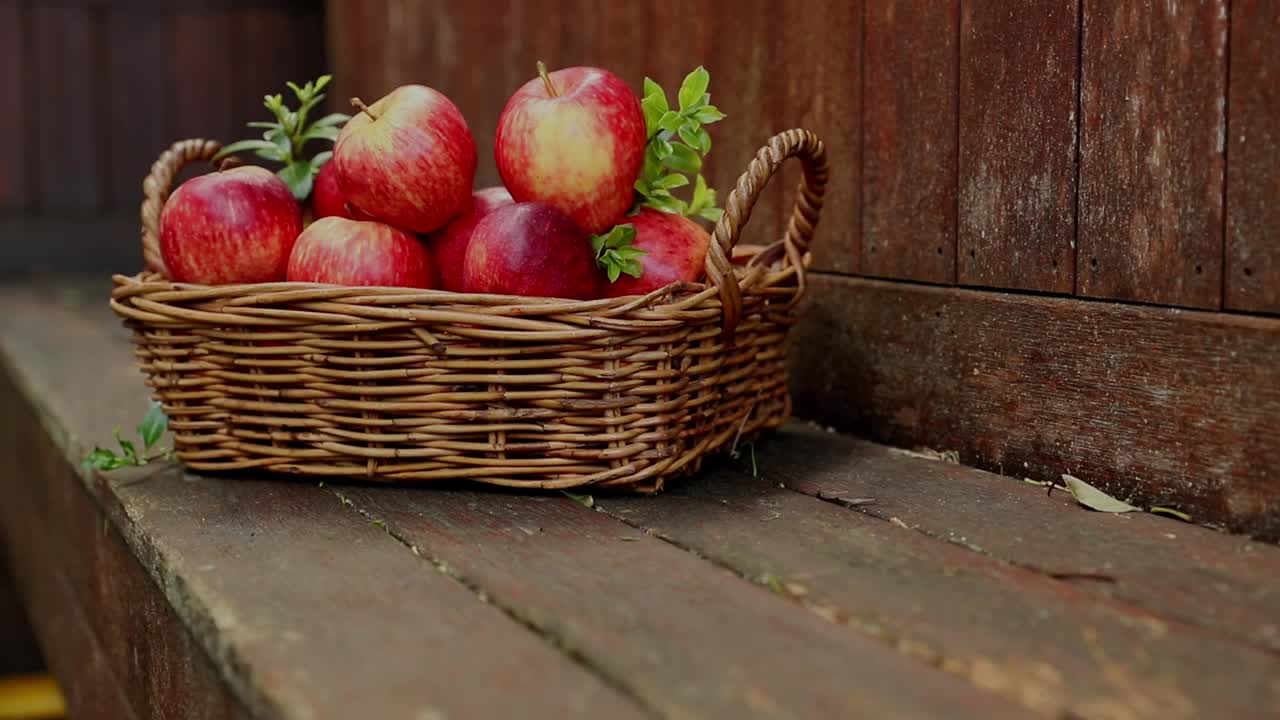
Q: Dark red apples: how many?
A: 1